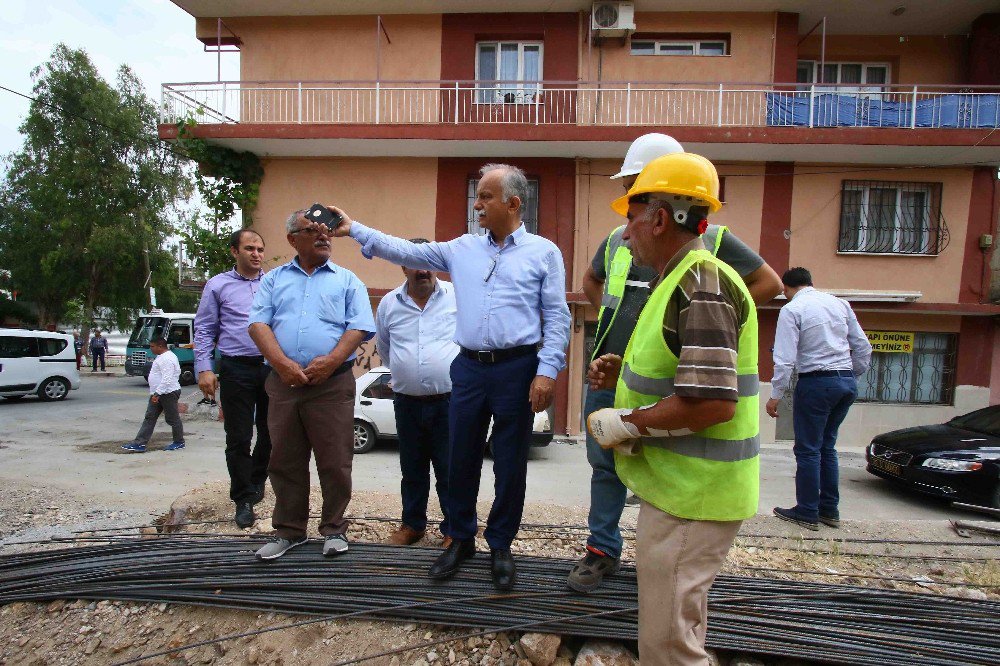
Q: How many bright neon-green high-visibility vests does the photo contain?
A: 2